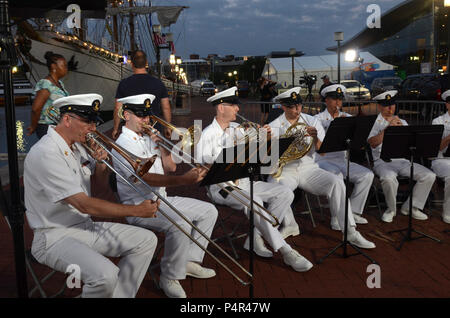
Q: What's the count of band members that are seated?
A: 7